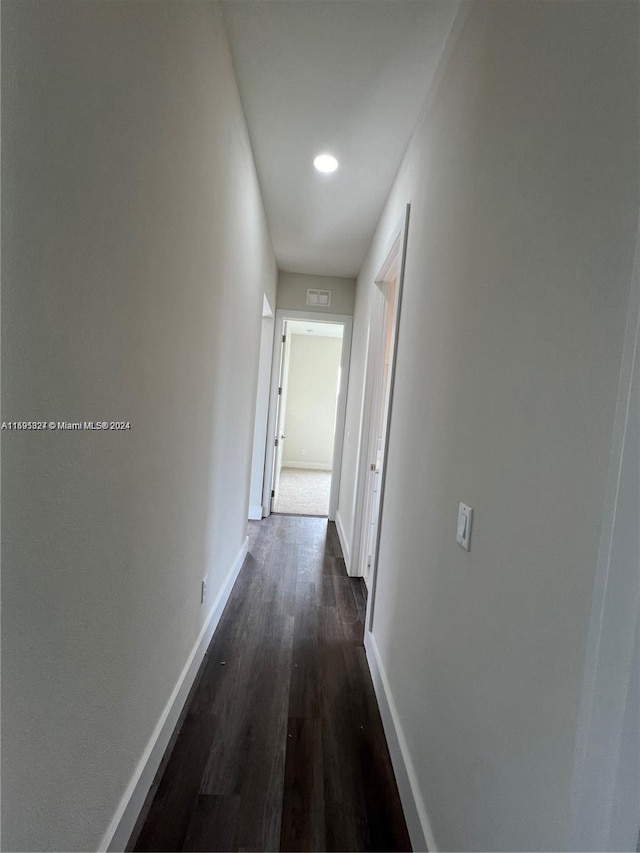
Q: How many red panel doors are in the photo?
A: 0